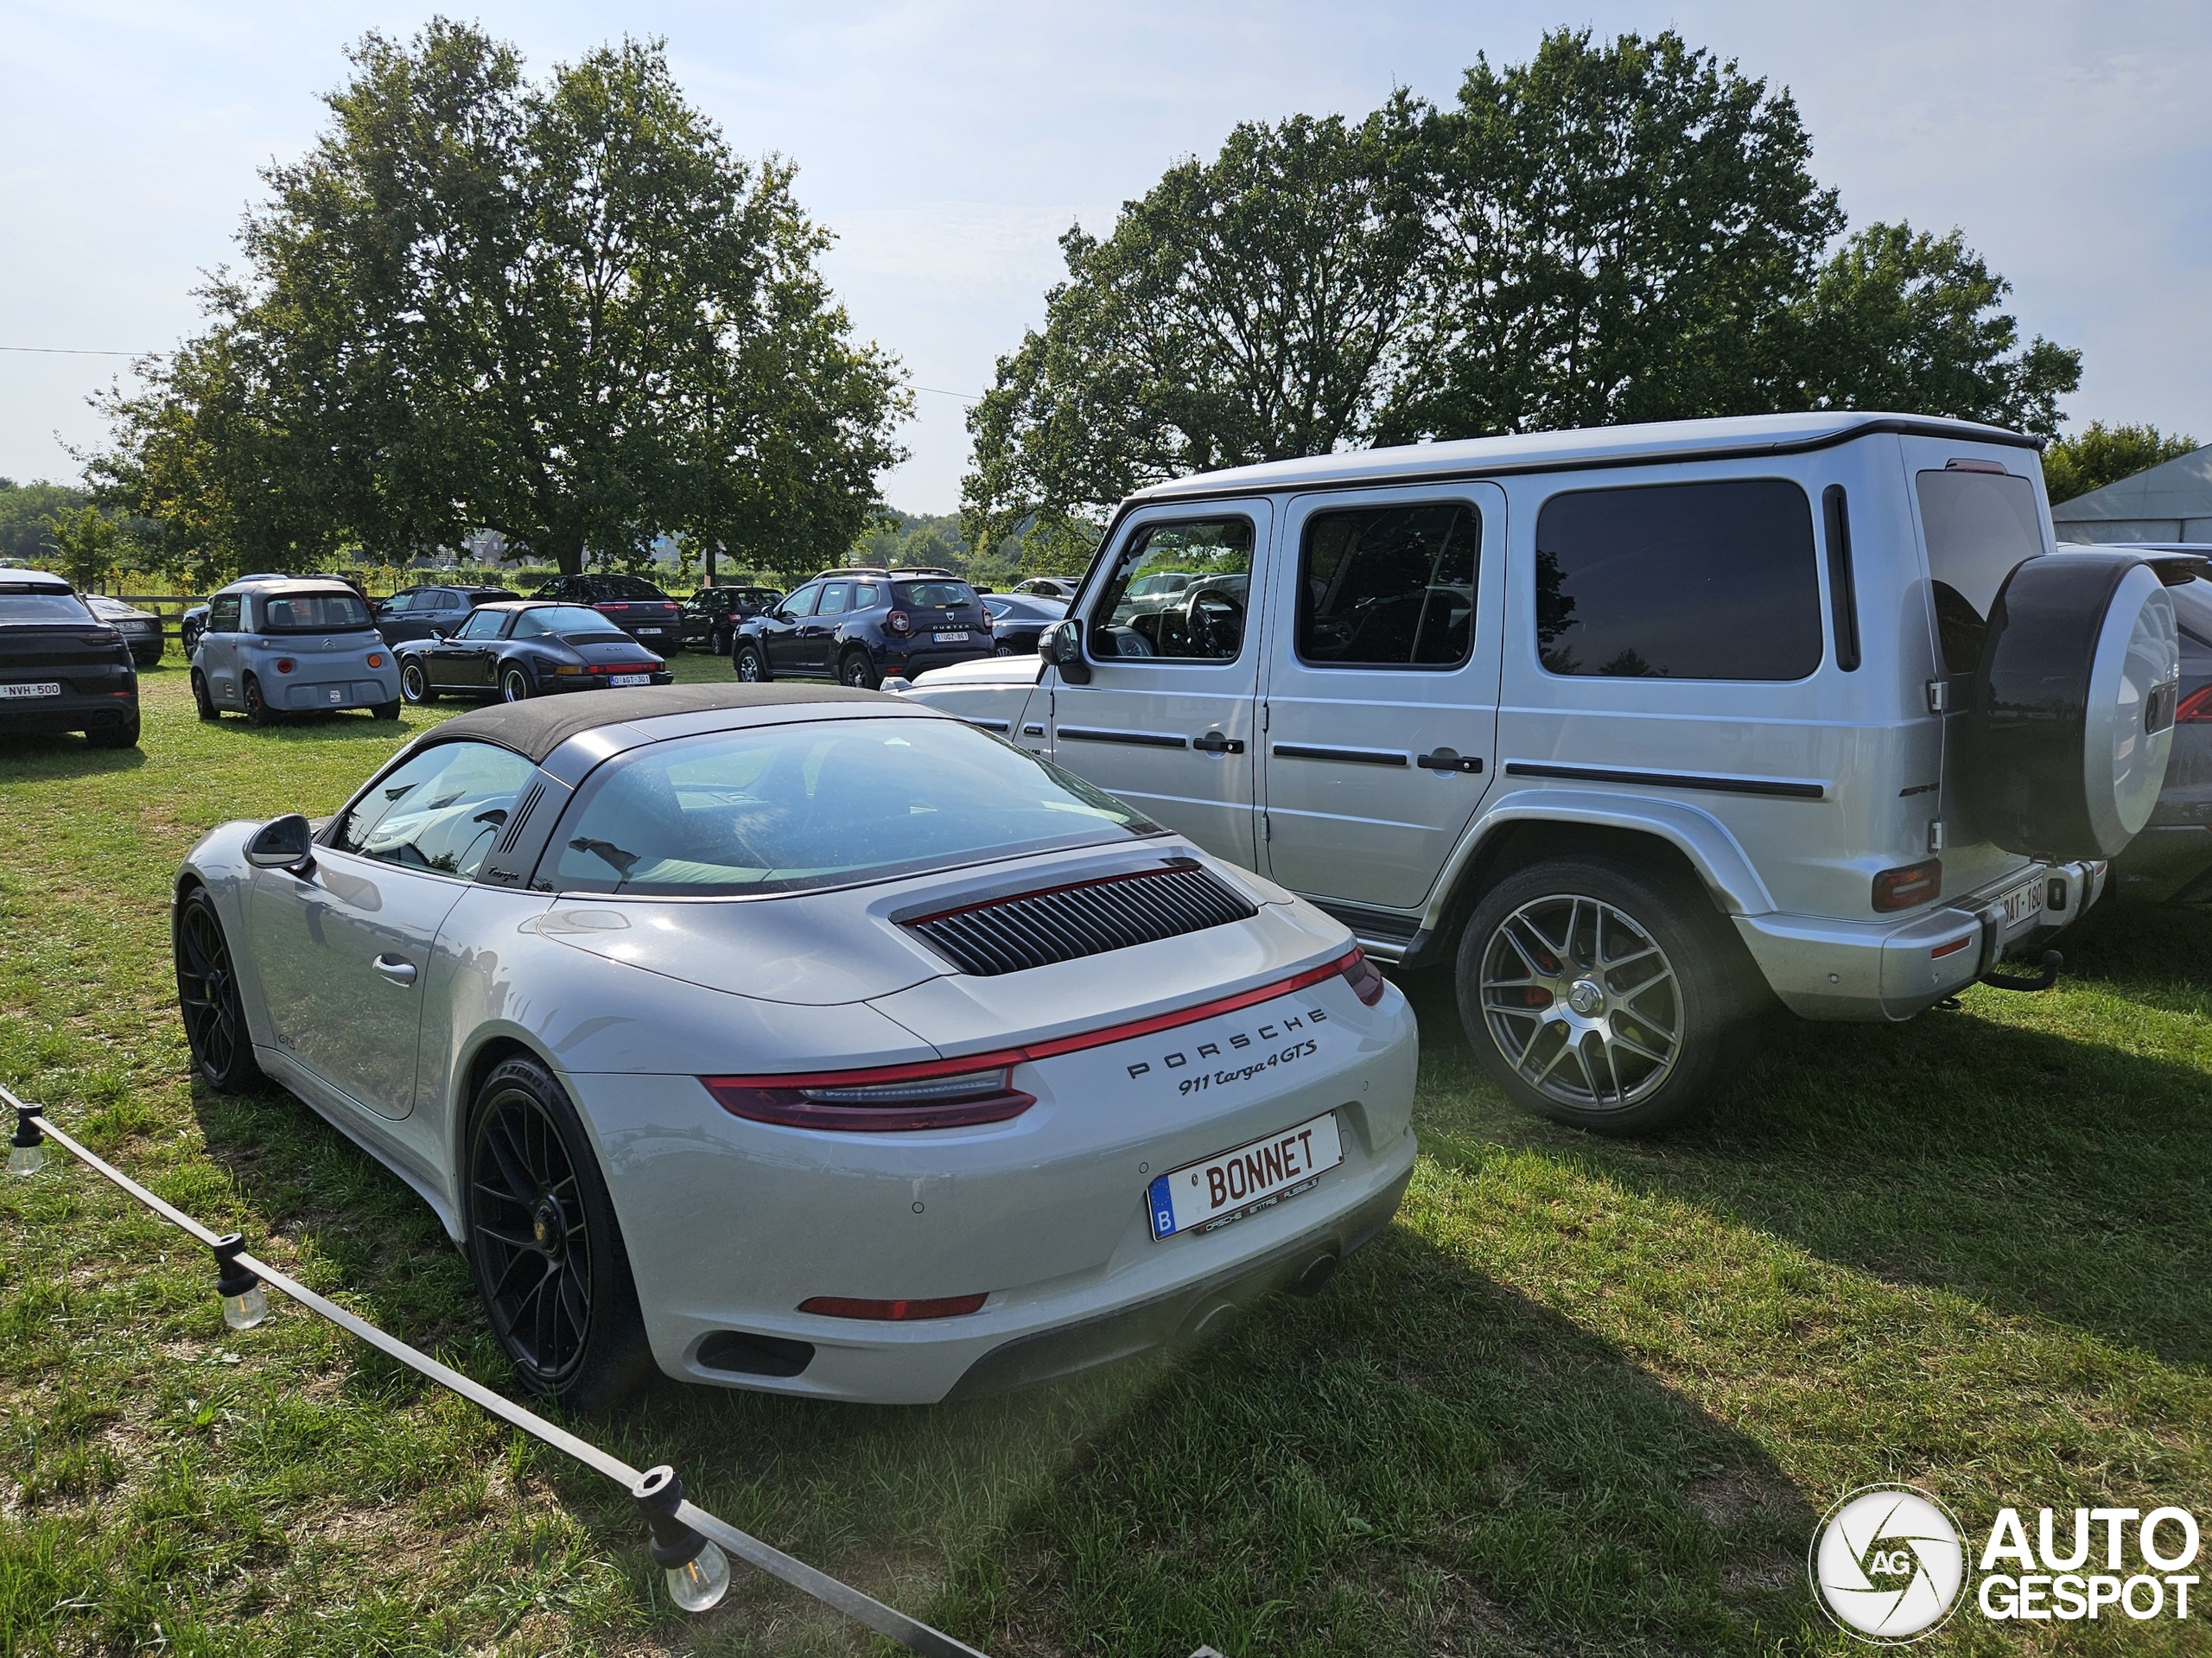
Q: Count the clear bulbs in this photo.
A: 3